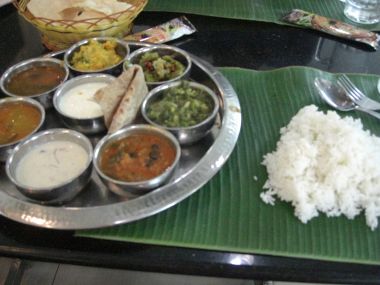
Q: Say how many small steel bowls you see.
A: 8